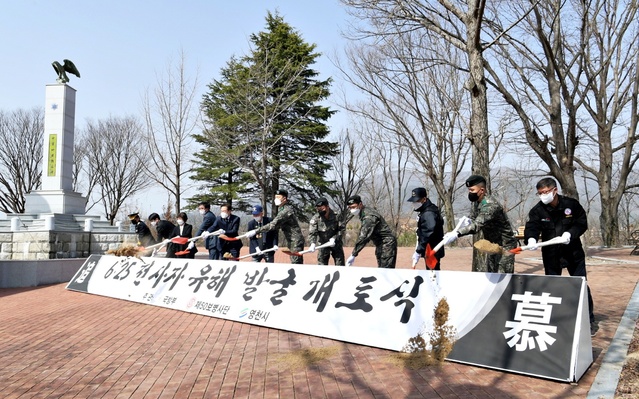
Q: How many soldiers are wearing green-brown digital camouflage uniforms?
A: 4